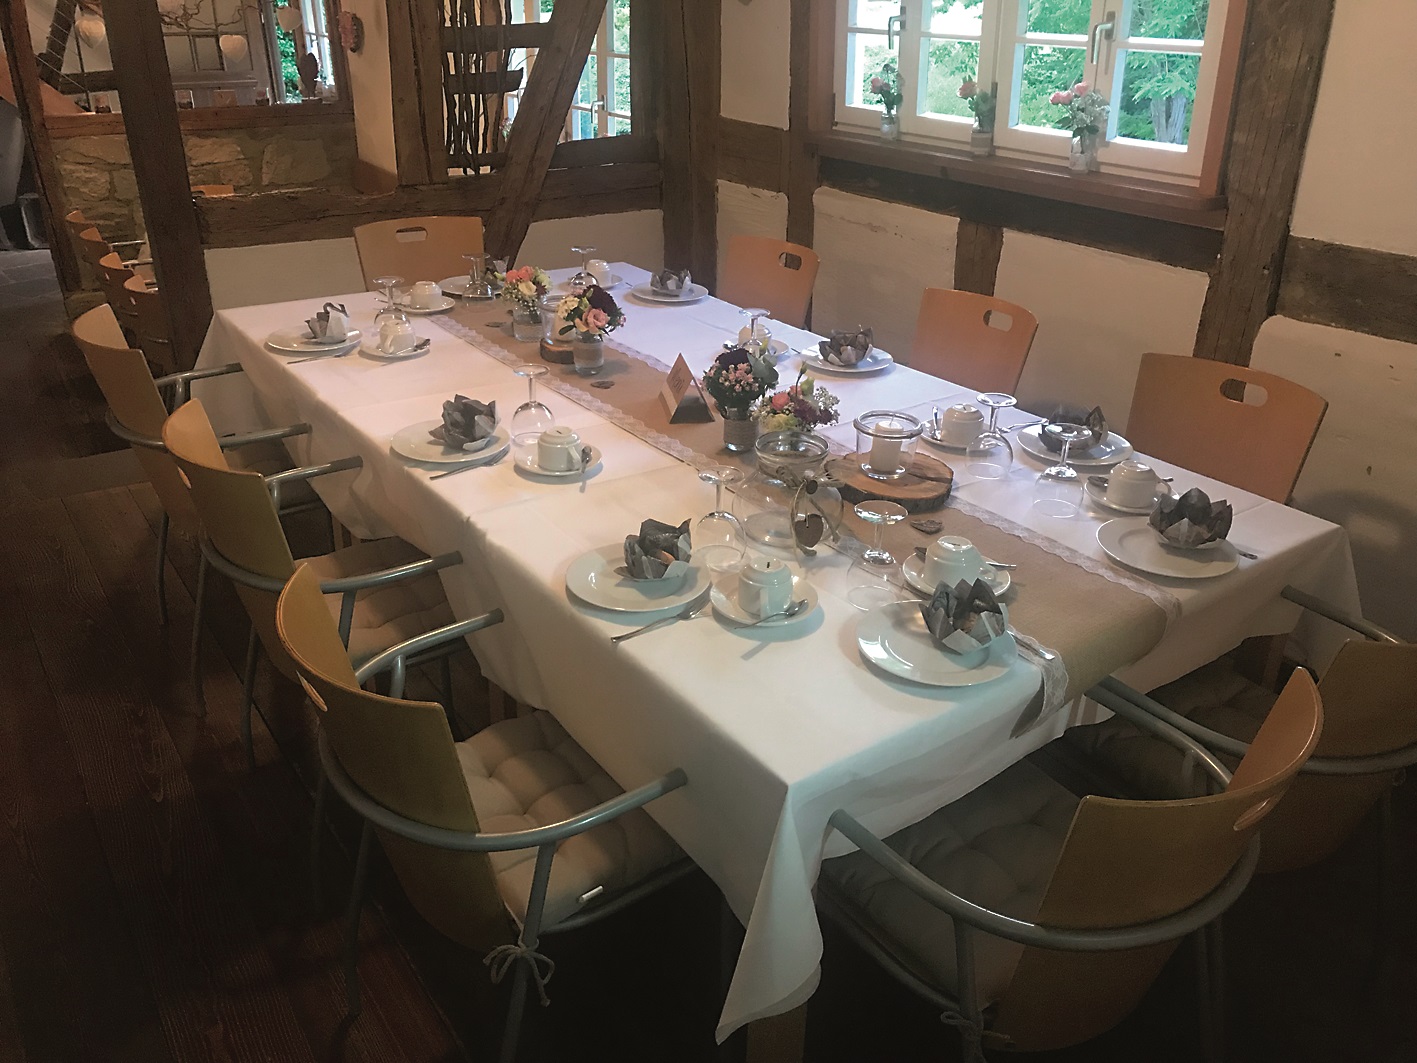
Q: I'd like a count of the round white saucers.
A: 9